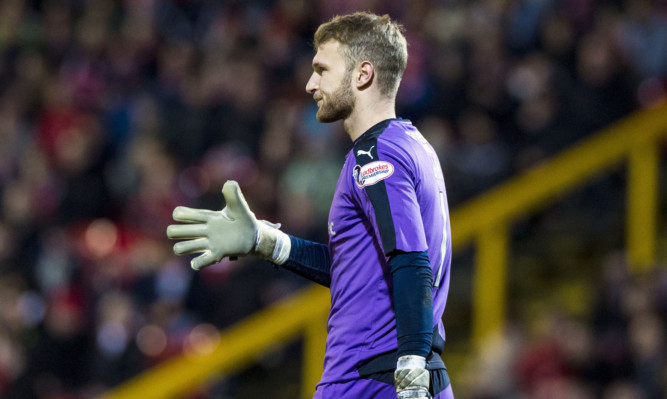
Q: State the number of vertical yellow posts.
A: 3